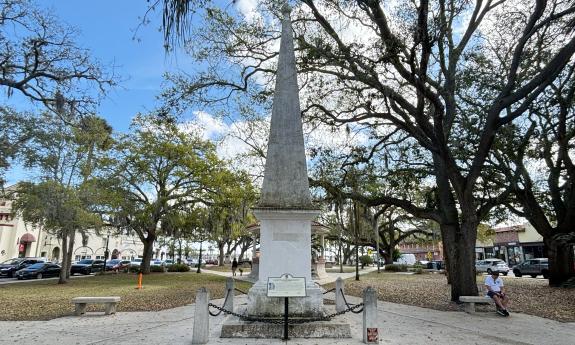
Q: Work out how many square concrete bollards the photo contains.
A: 4